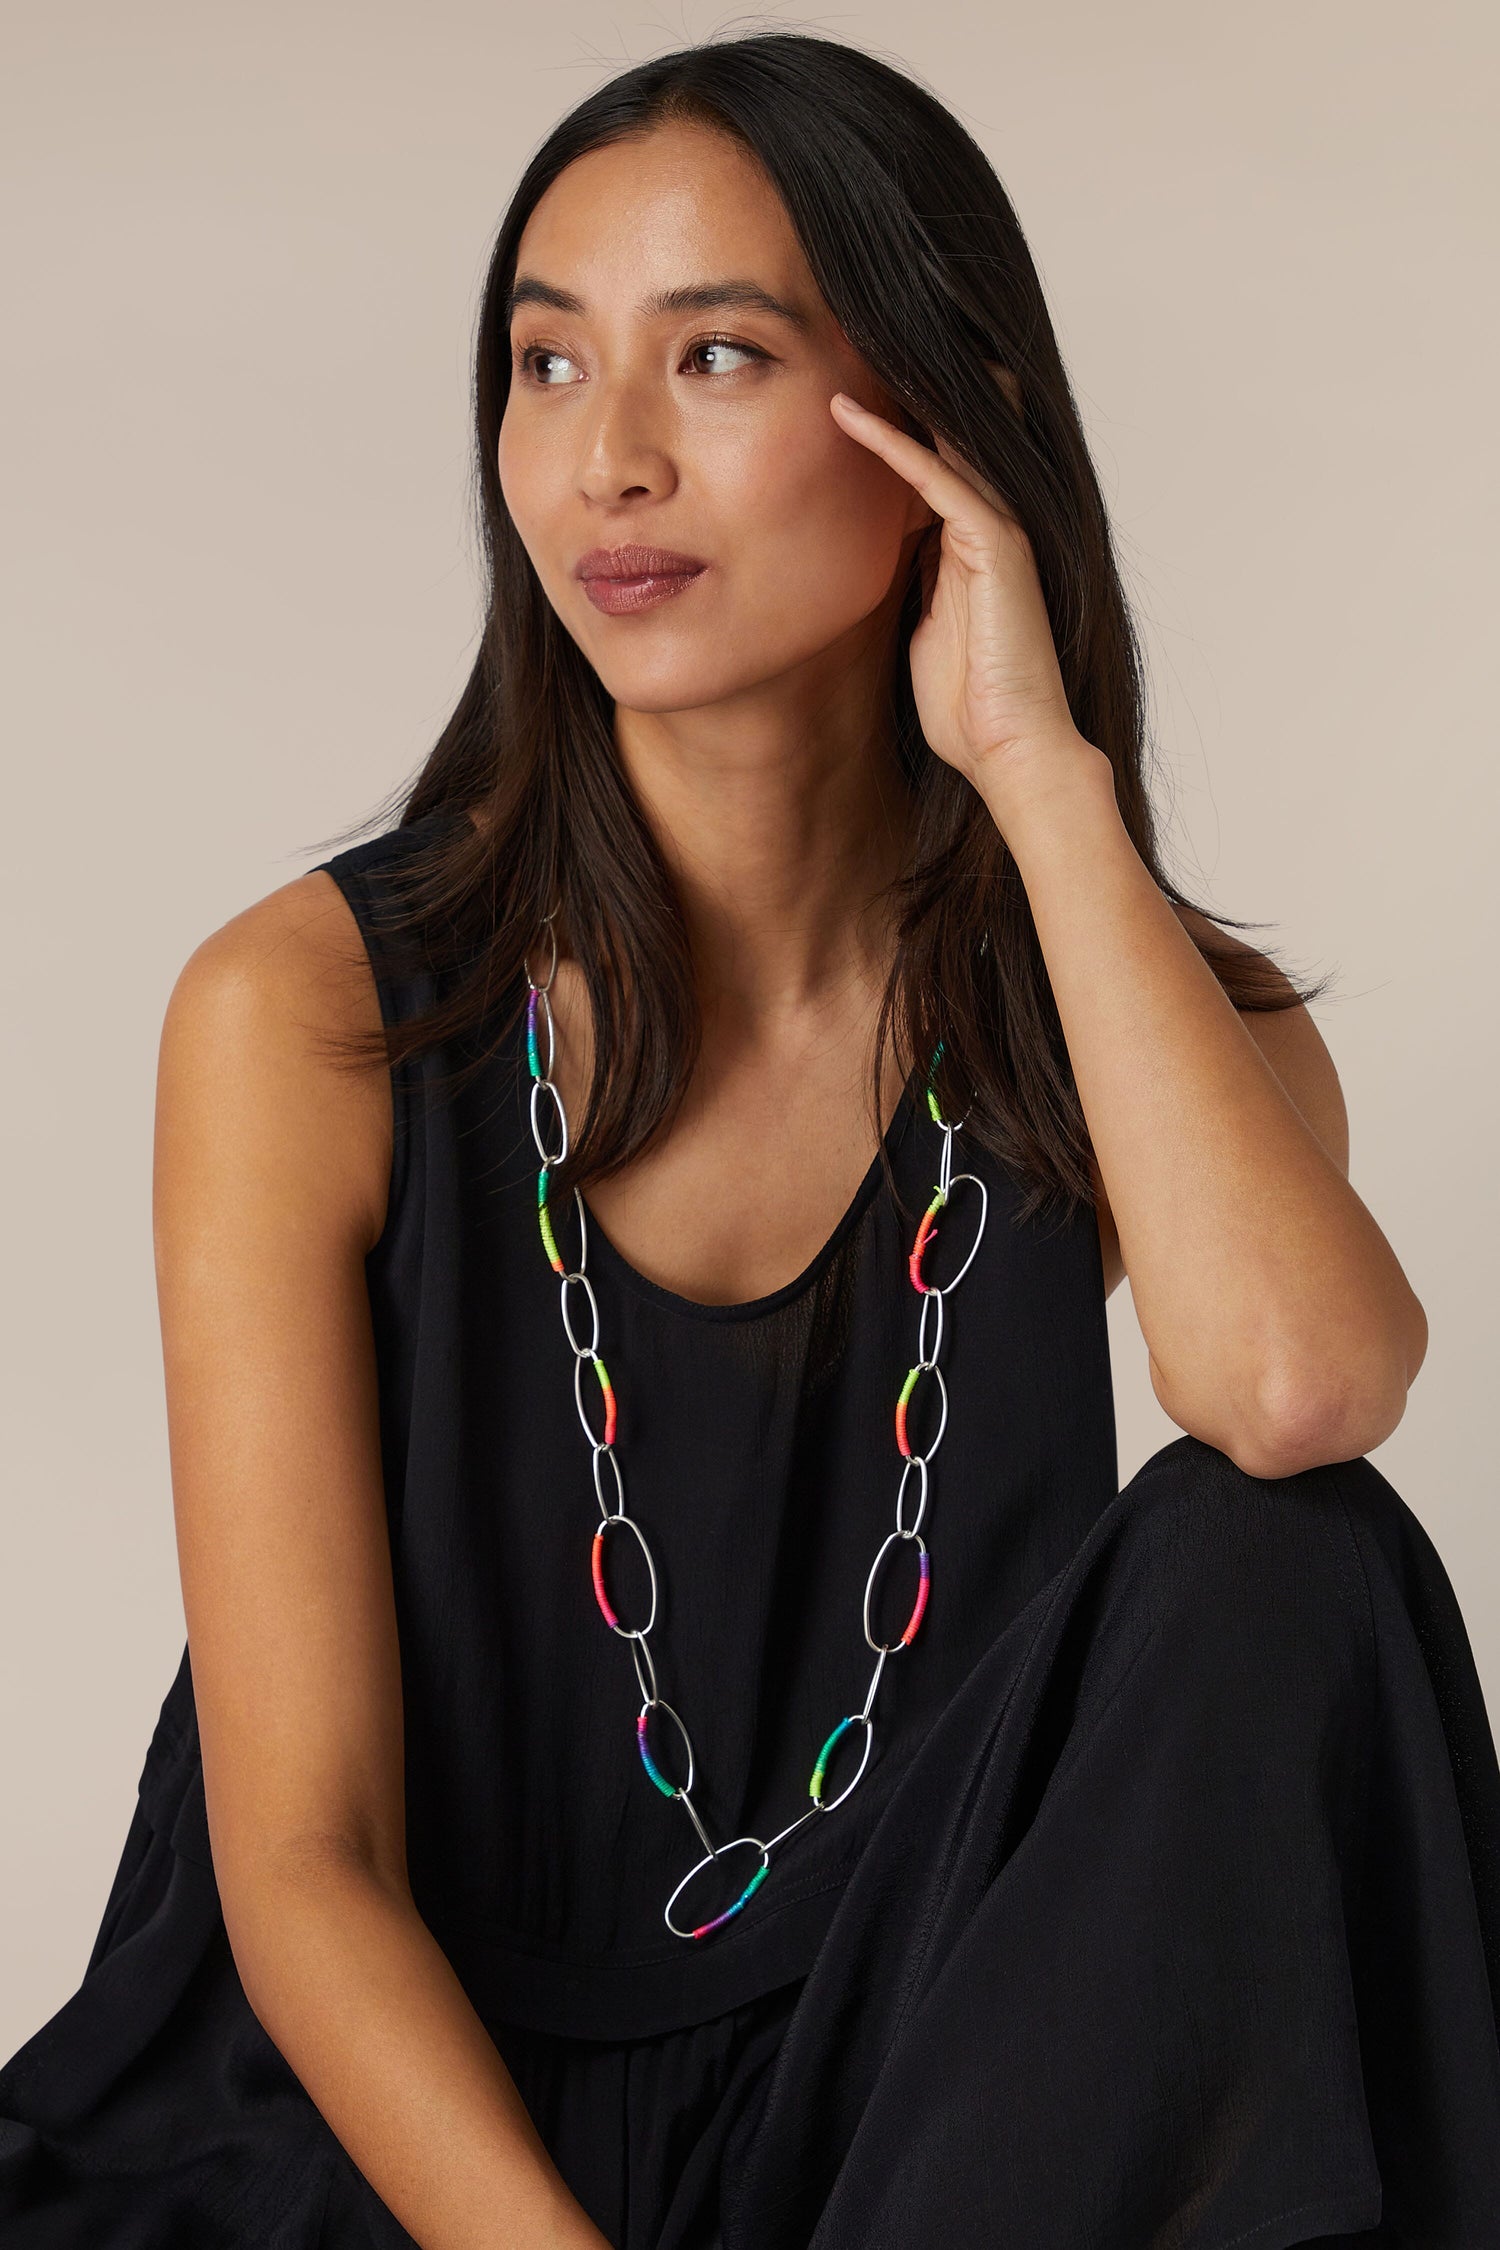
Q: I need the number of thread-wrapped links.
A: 11